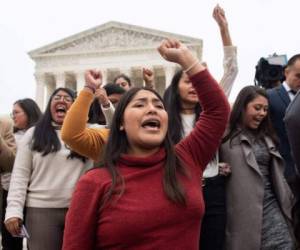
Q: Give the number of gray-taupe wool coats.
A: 1